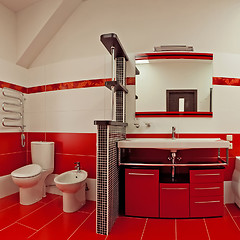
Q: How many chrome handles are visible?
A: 5